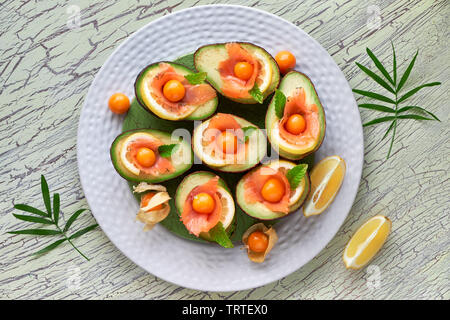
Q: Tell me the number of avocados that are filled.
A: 7